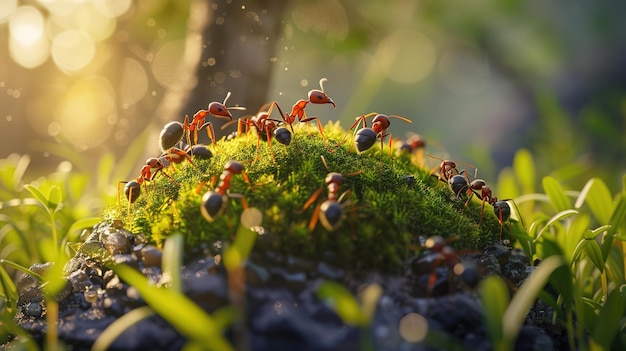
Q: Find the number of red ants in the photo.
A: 12